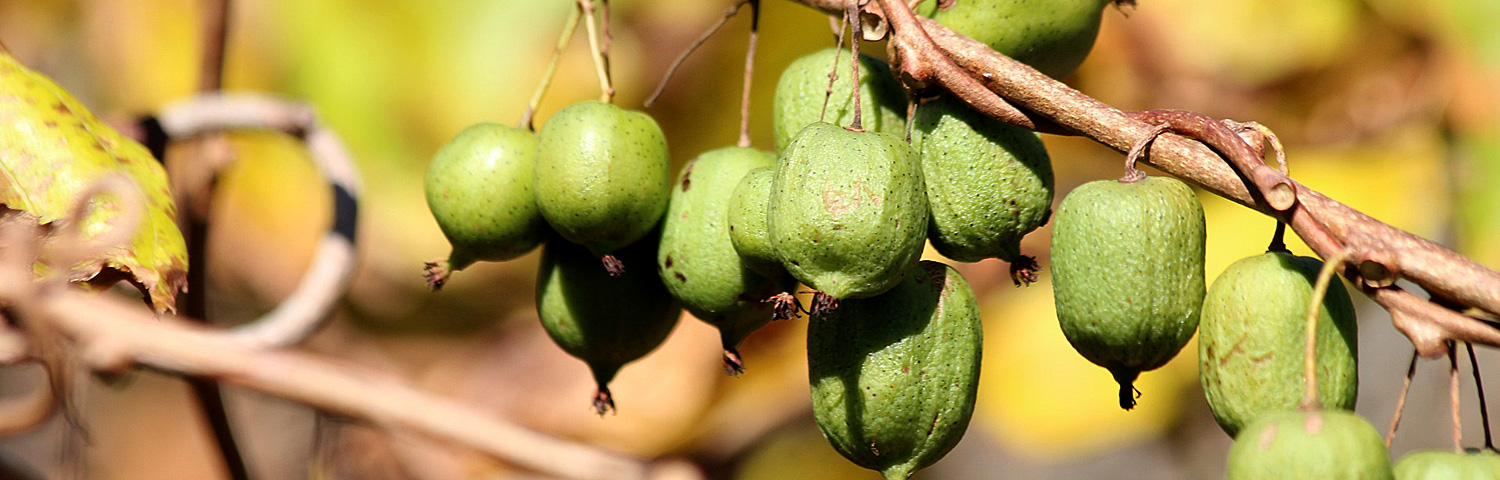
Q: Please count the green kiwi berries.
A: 14